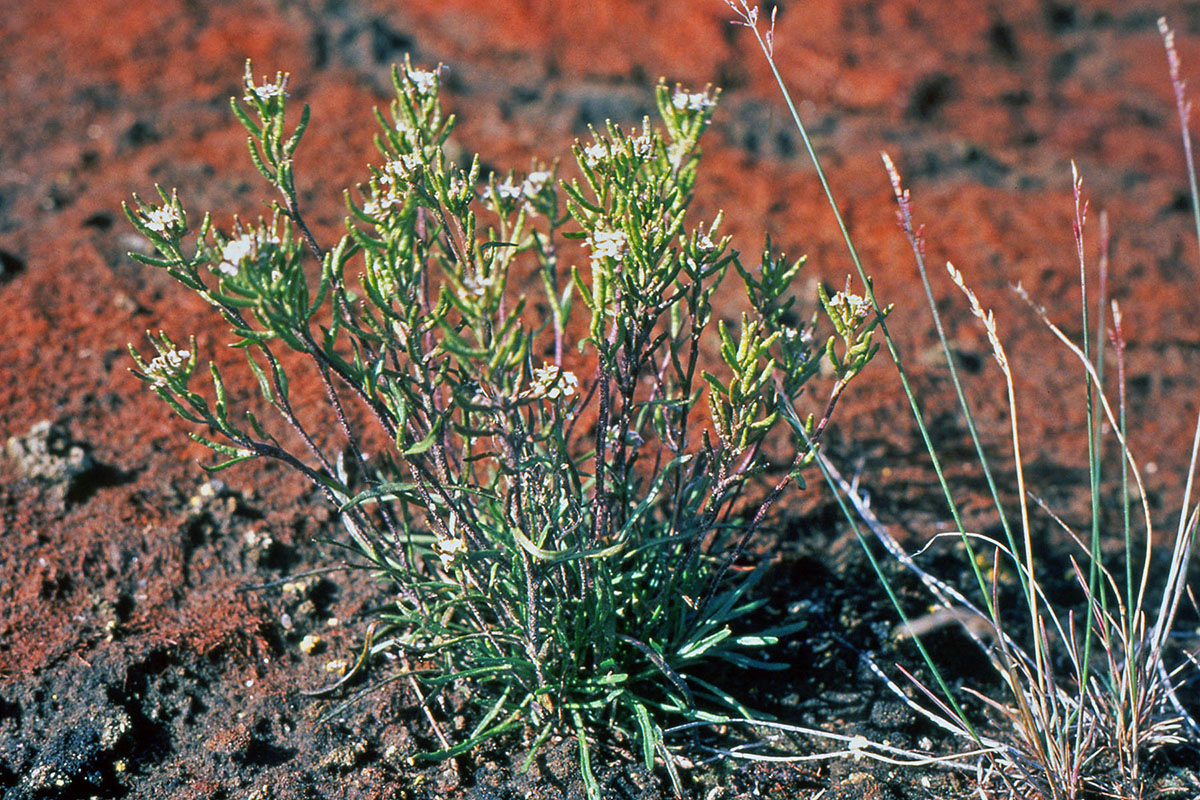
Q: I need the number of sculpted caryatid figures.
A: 0